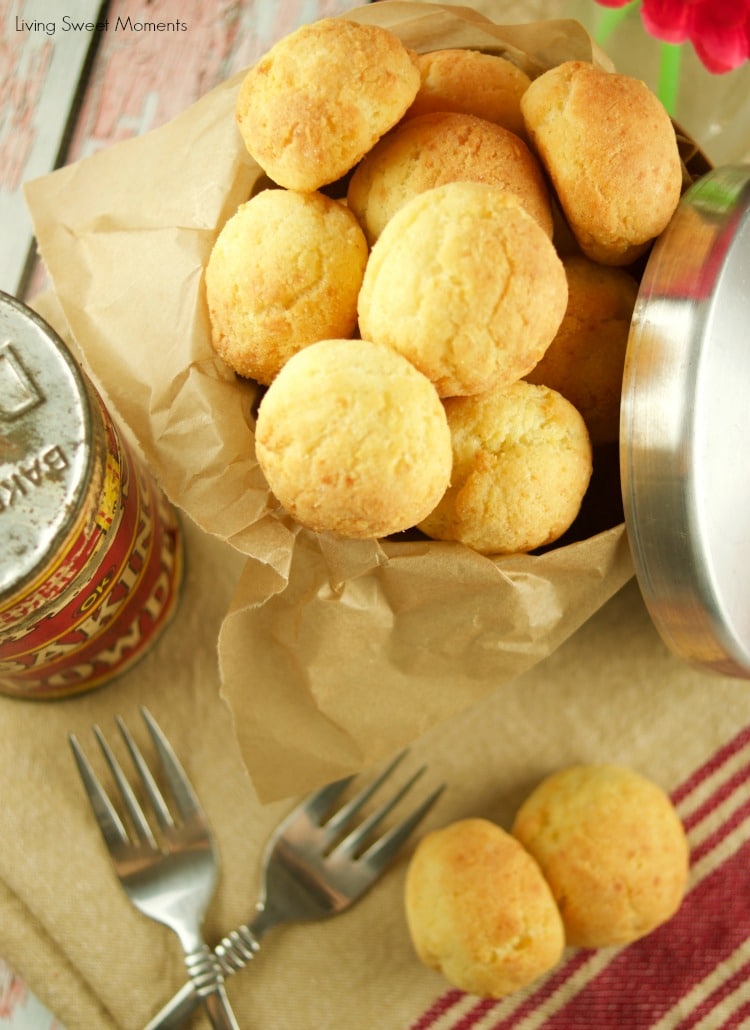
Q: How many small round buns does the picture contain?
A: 11